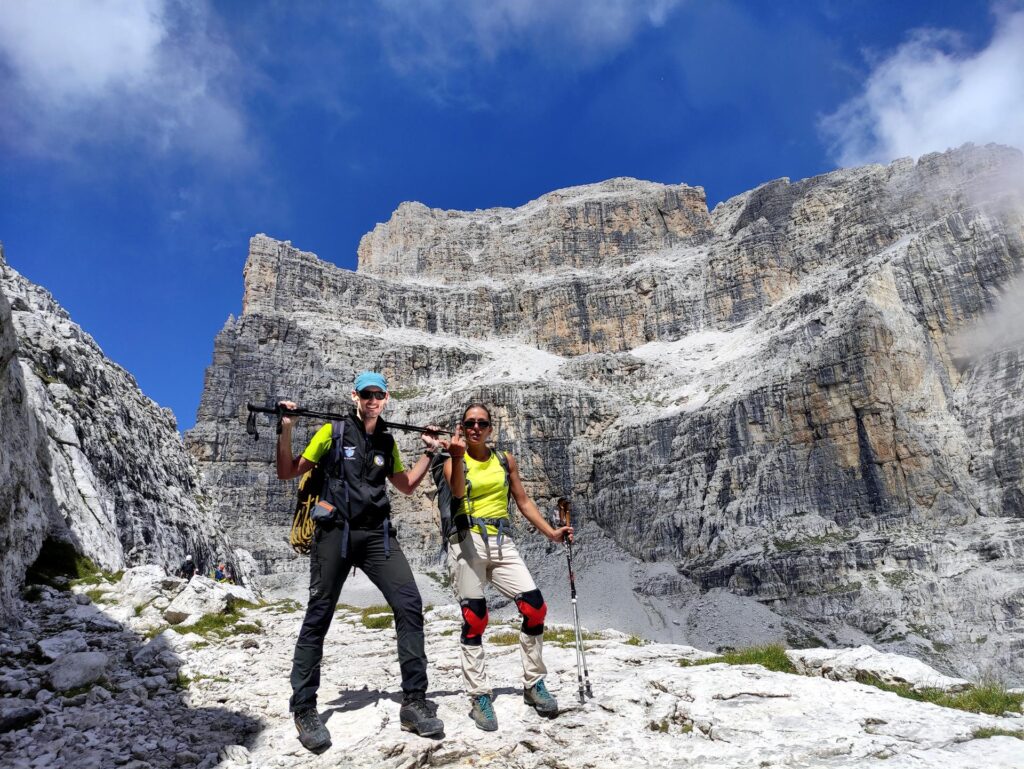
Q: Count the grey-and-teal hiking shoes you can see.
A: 2